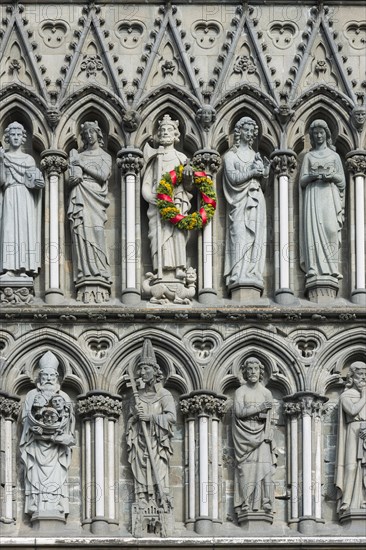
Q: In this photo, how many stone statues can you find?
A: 9